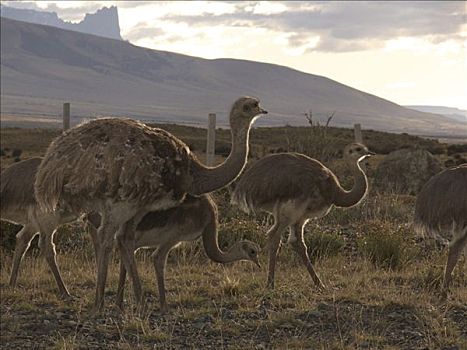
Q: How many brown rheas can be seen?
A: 5